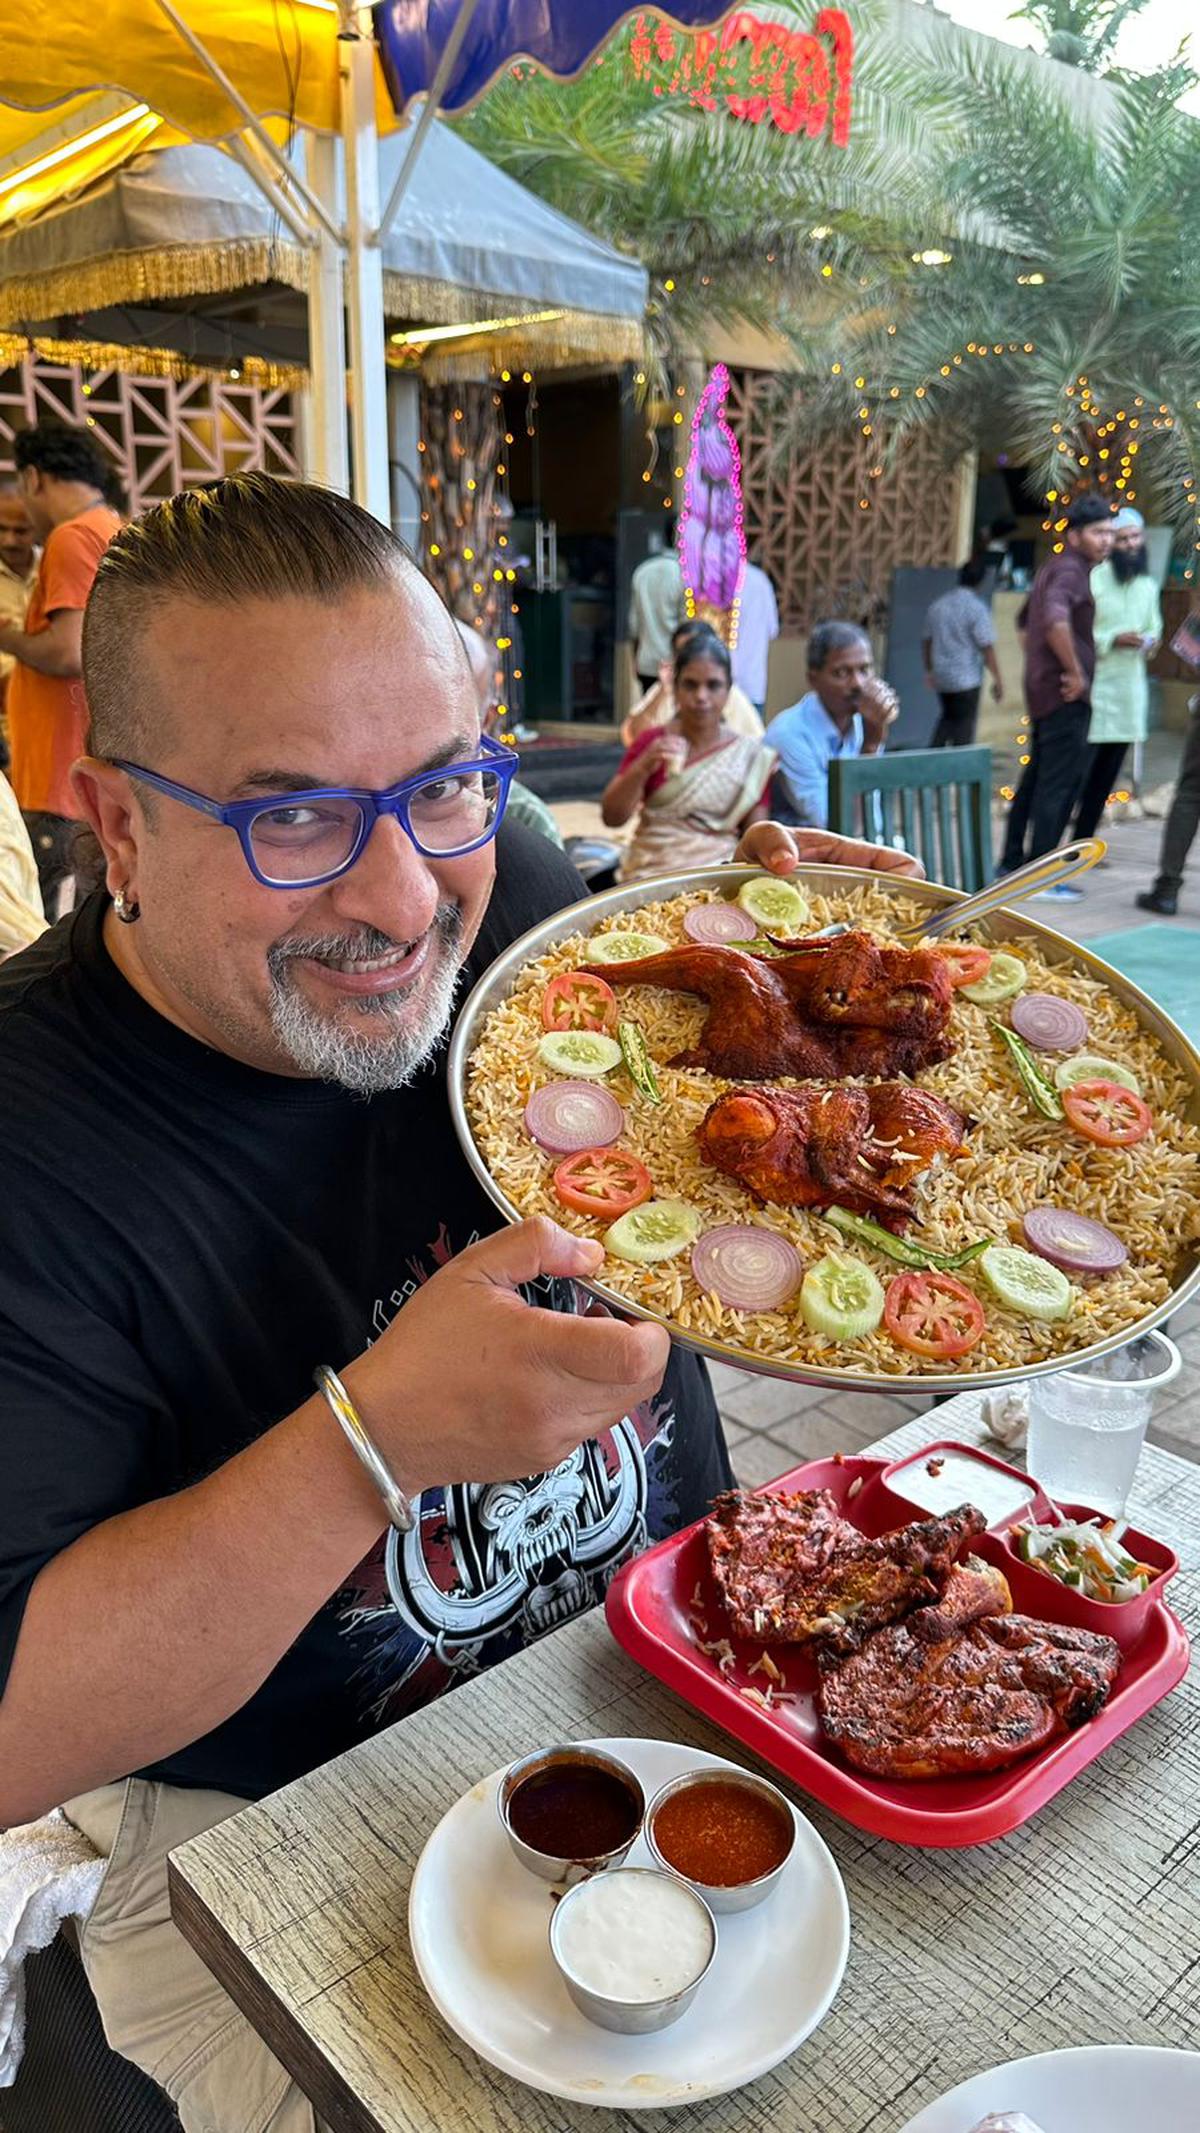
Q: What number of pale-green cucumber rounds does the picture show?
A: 8